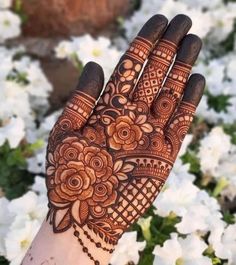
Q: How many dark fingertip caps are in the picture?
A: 5